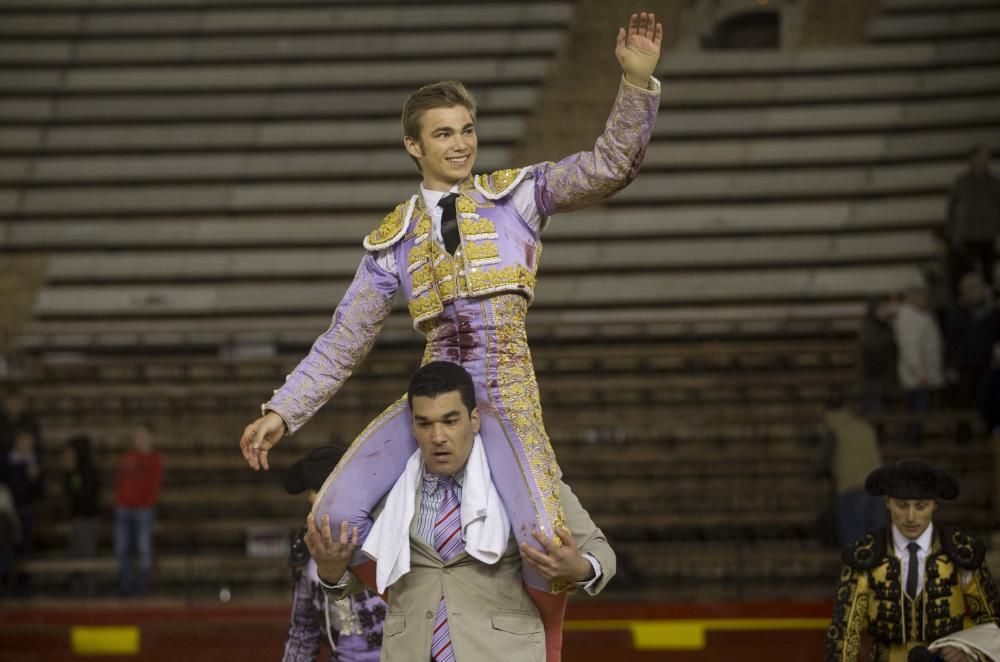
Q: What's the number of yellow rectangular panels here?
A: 2